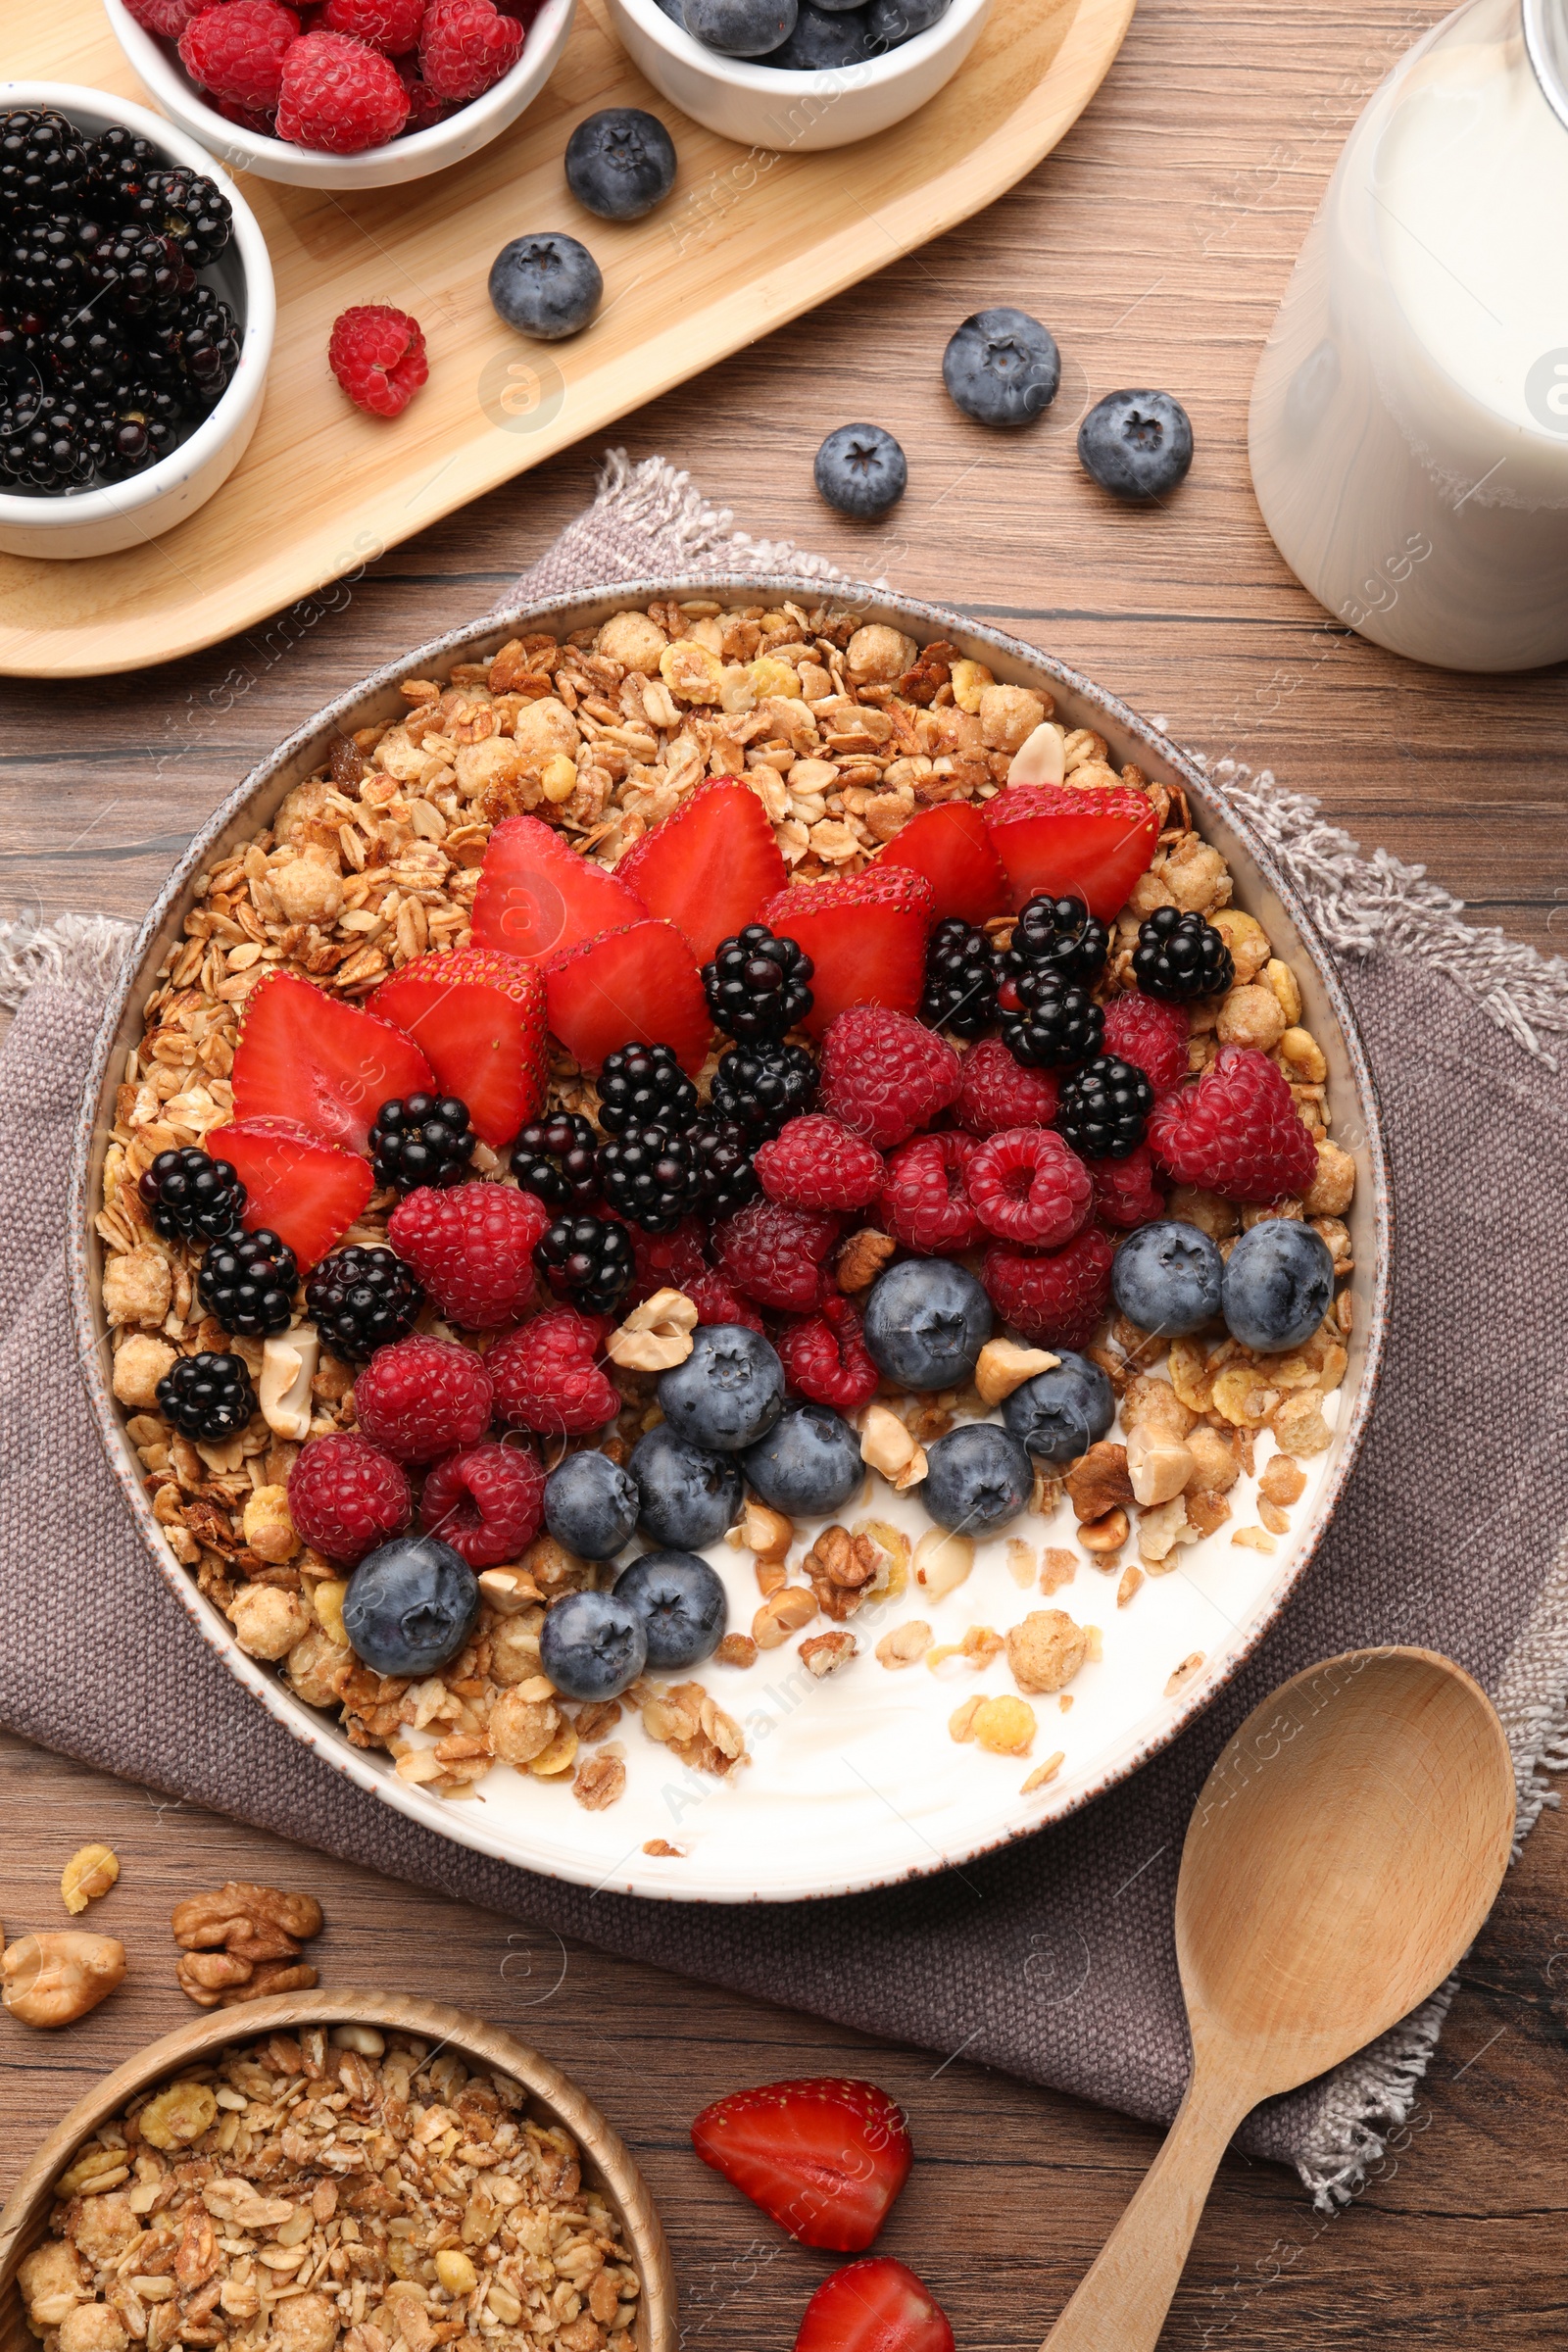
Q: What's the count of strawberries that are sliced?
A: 11